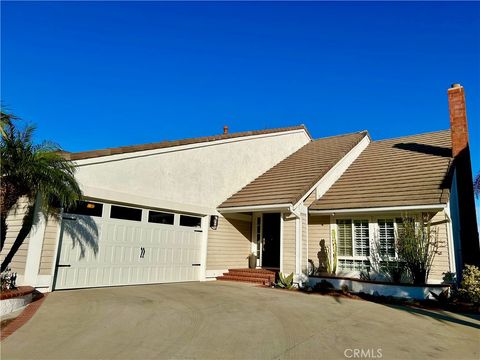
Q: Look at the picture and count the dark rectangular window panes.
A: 4